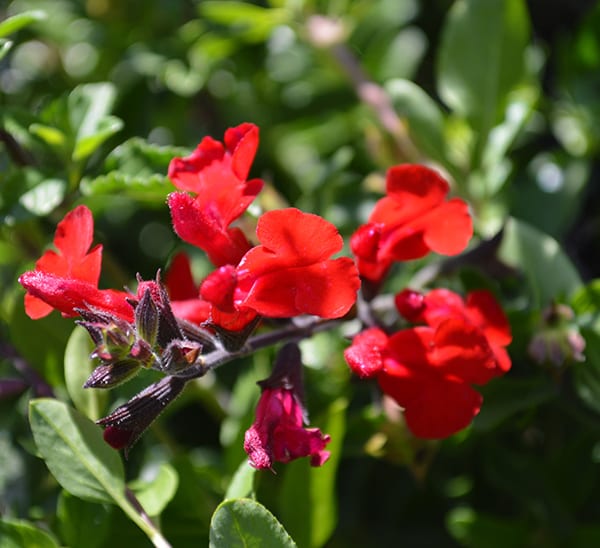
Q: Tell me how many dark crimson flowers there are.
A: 1